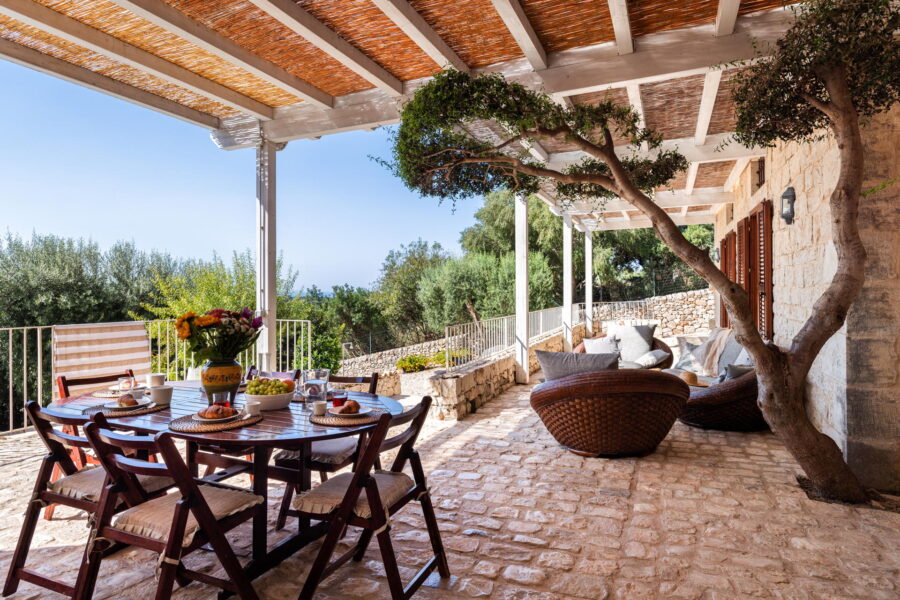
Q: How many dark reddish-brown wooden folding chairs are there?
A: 6